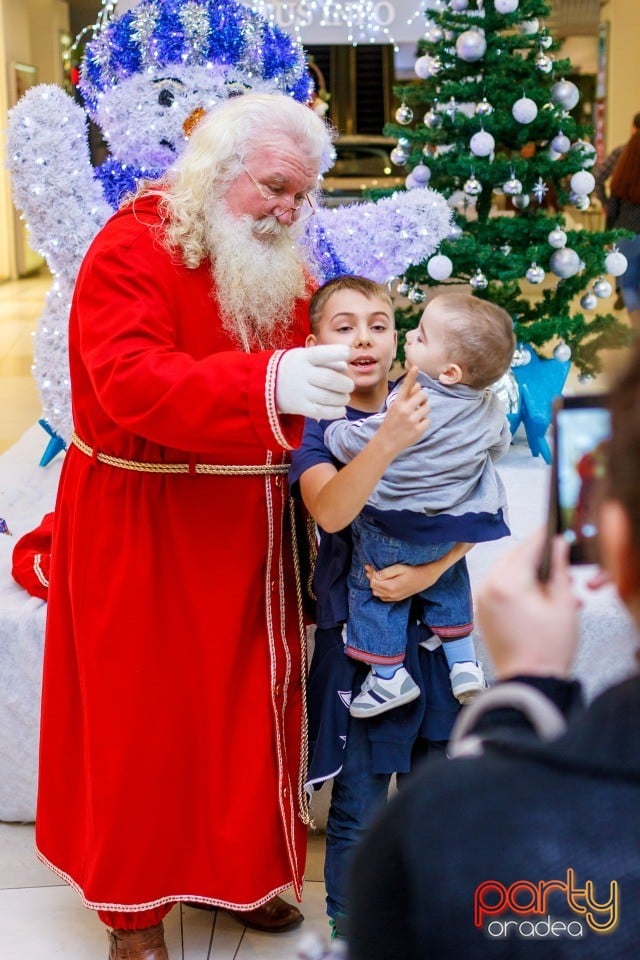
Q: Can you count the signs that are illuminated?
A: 1